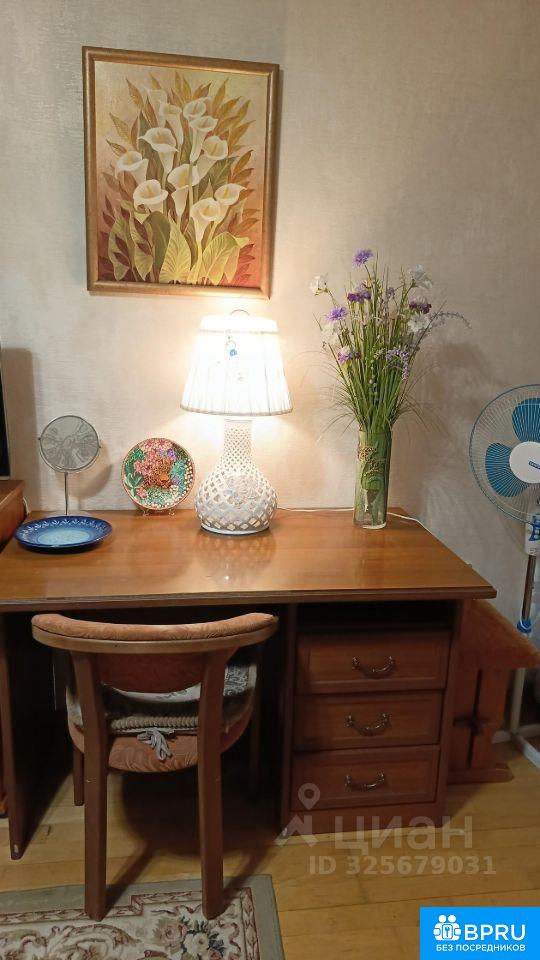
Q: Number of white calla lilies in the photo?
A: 11